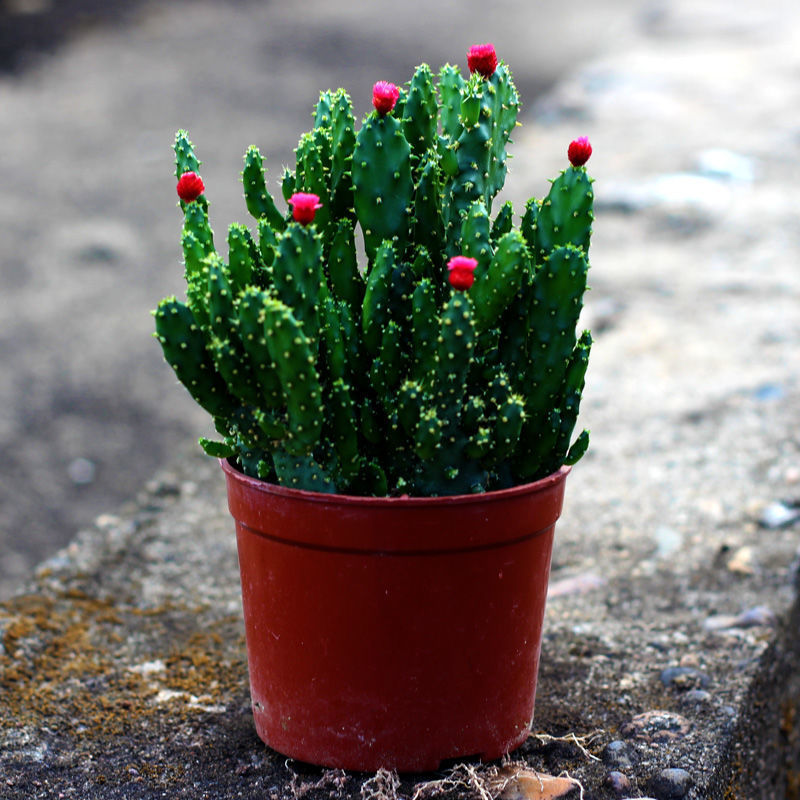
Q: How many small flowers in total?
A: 6